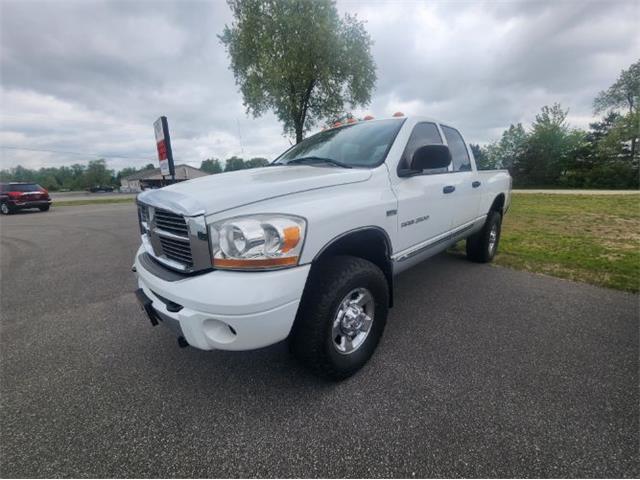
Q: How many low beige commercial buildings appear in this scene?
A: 1